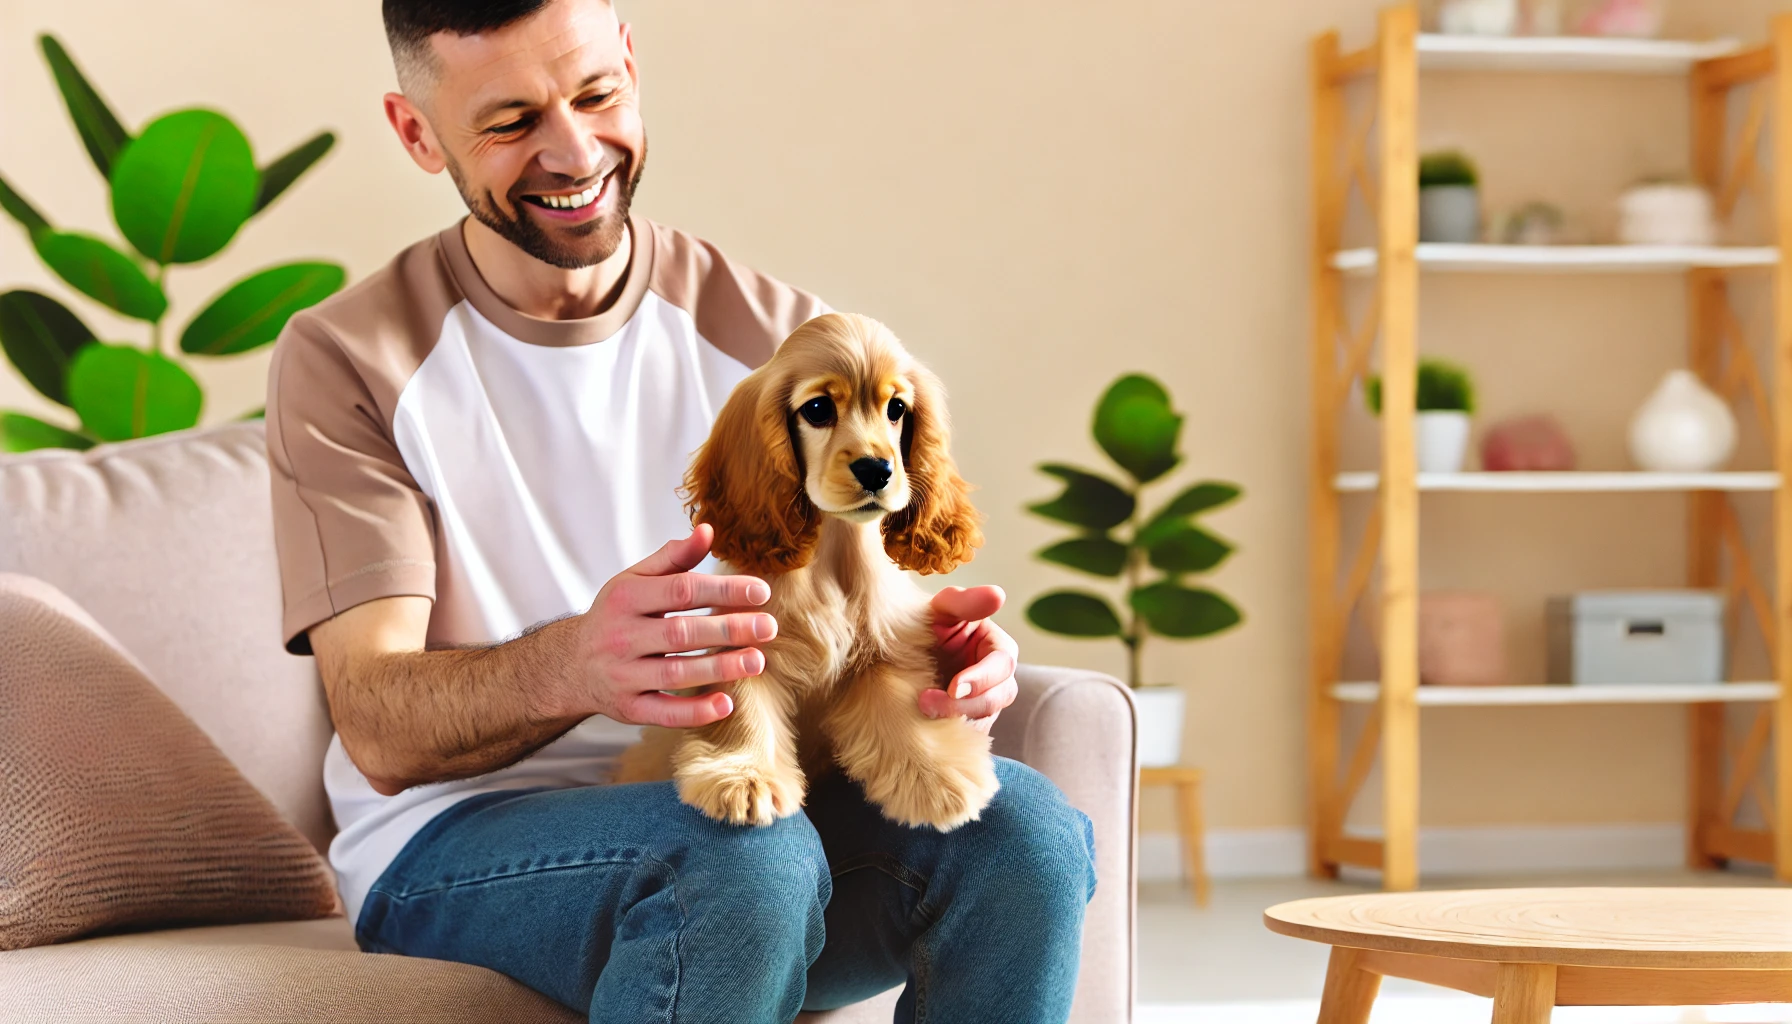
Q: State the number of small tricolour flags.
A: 0